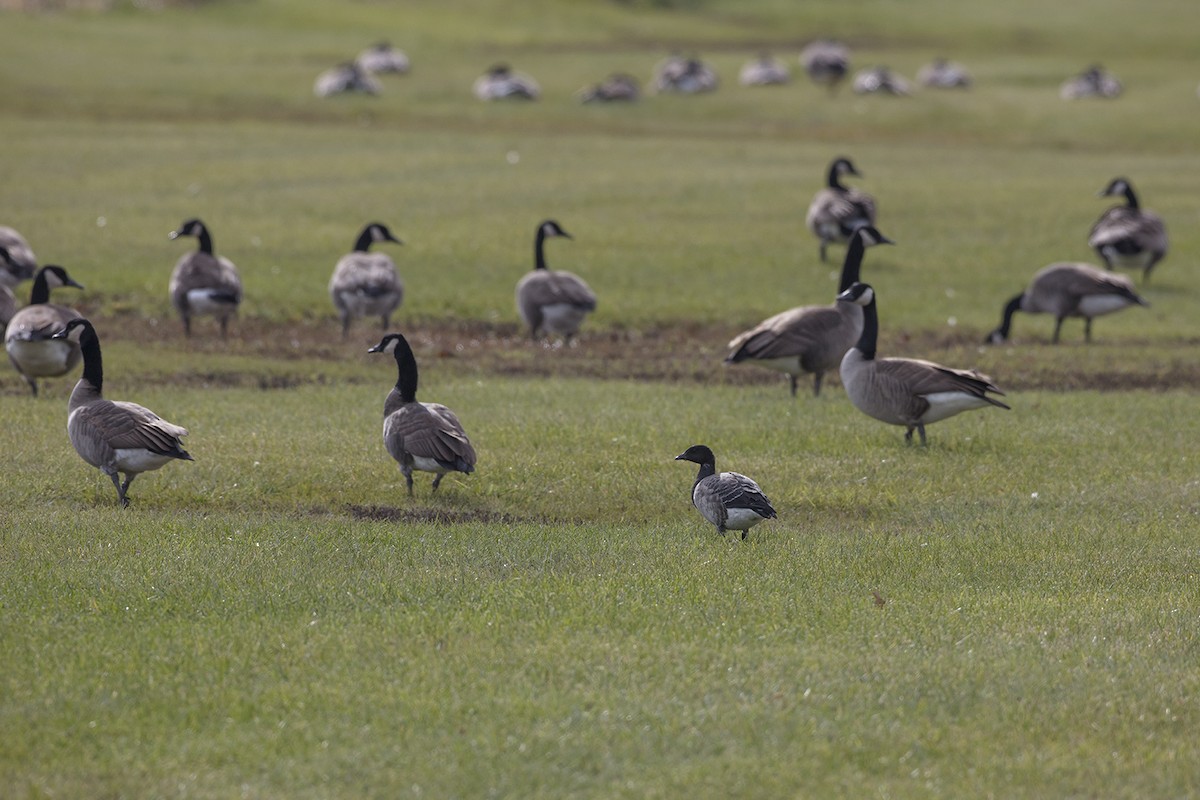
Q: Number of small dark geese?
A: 1